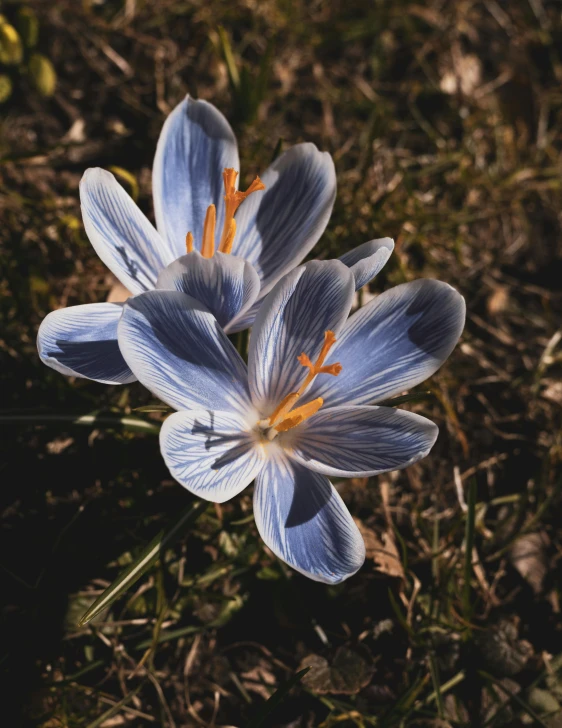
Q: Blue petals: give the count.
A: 12